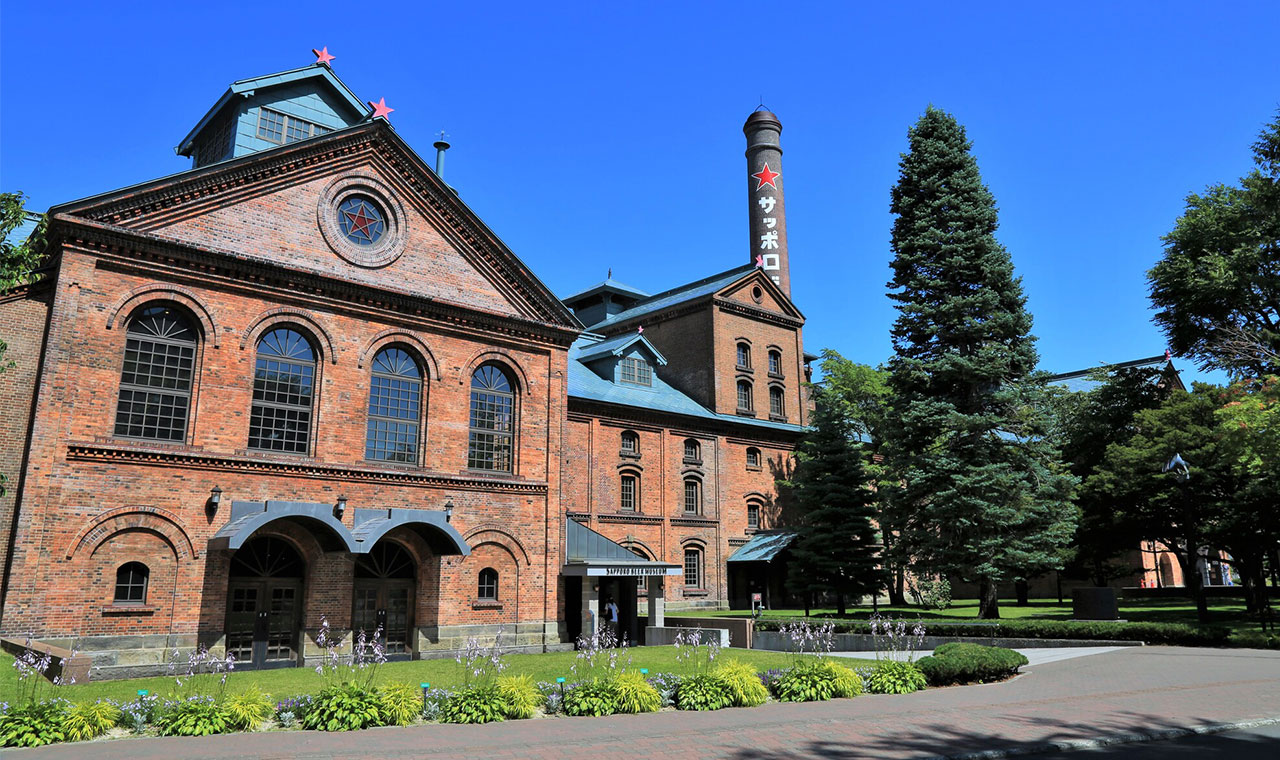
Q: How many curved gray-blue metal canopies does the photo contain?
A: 2